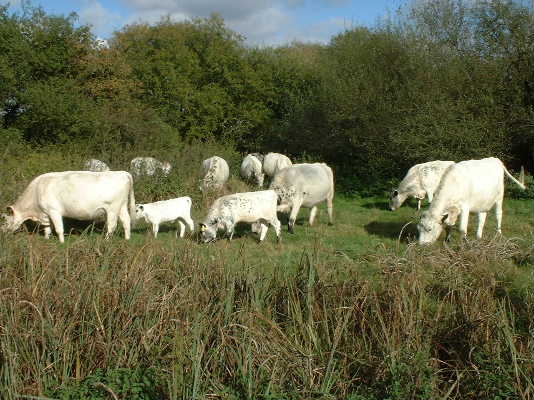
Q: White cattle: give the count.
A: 11